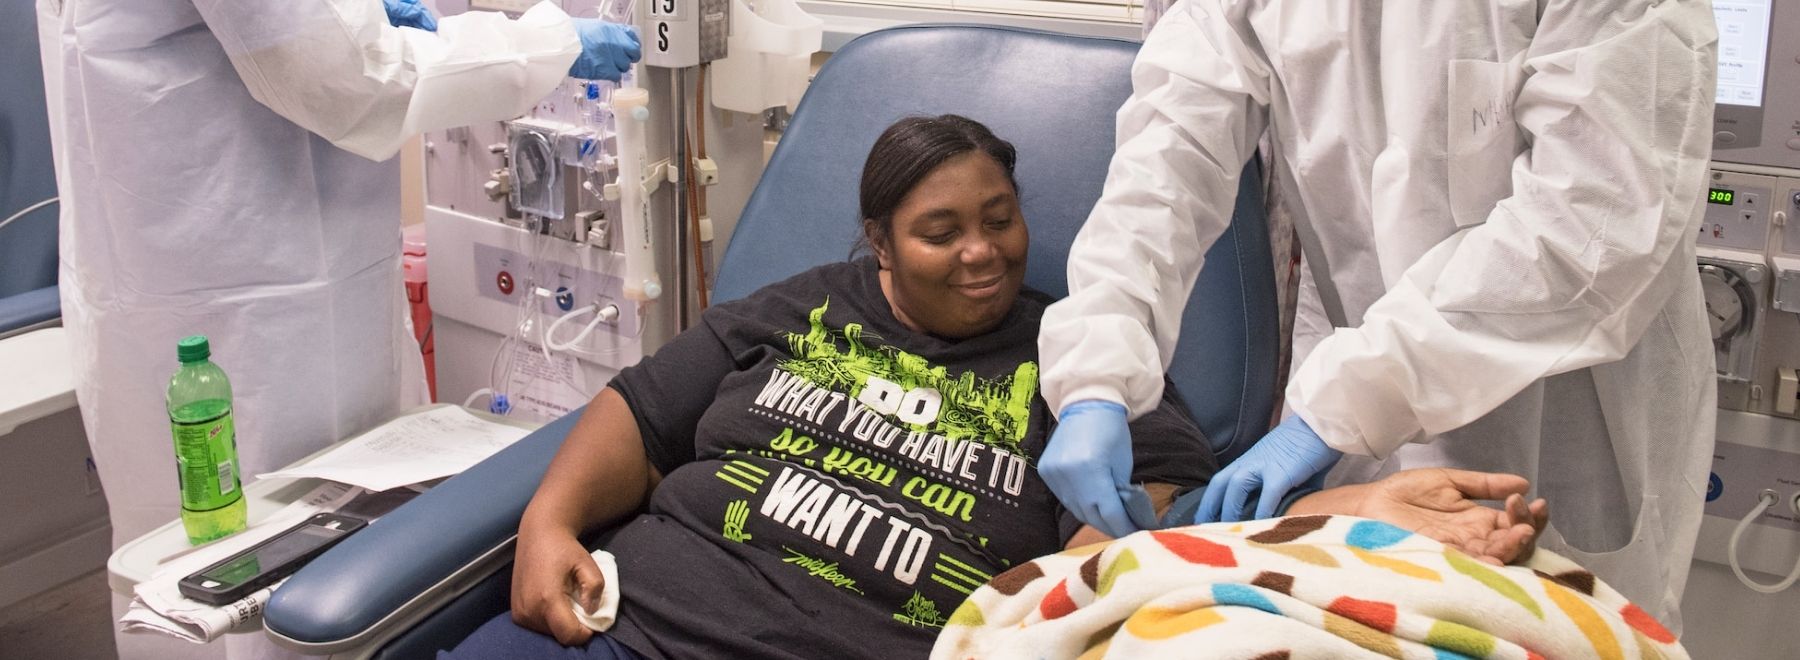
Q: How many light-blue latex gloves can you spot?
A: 4